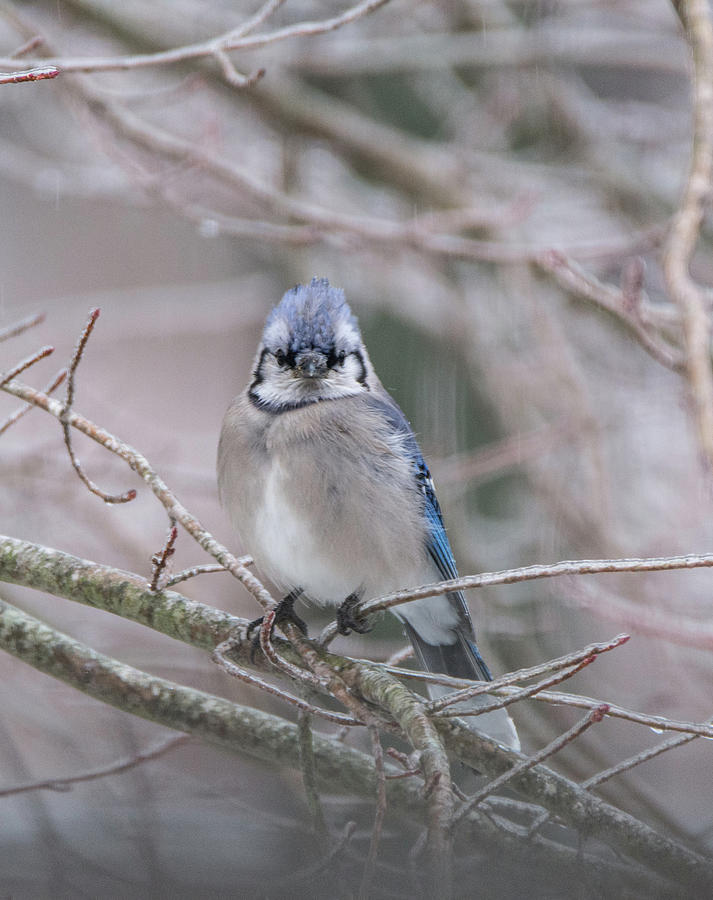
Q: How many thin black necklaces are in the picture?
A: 1